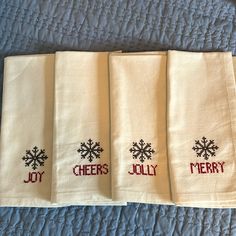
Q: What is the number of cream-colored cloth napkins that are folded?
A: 4